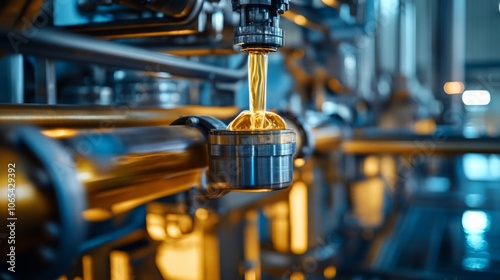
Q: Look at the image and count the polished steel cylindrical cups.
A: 1